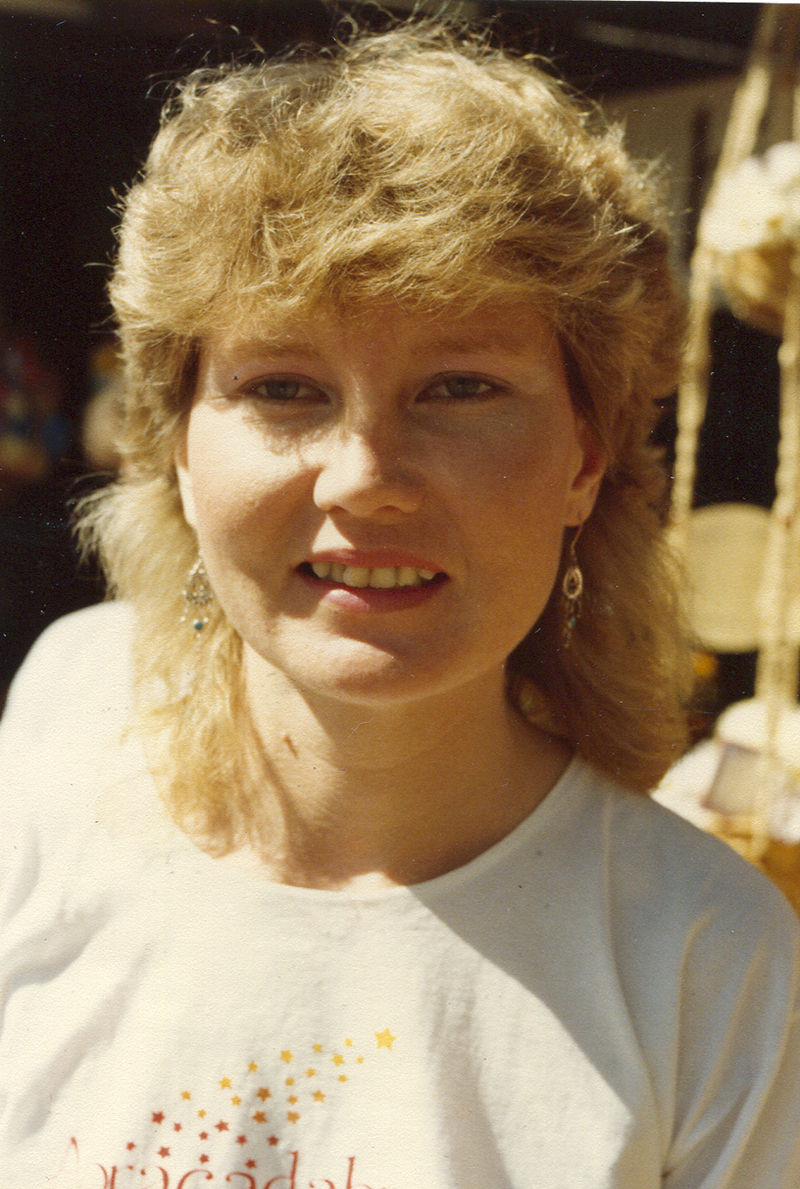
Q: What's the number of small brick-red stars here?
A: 10